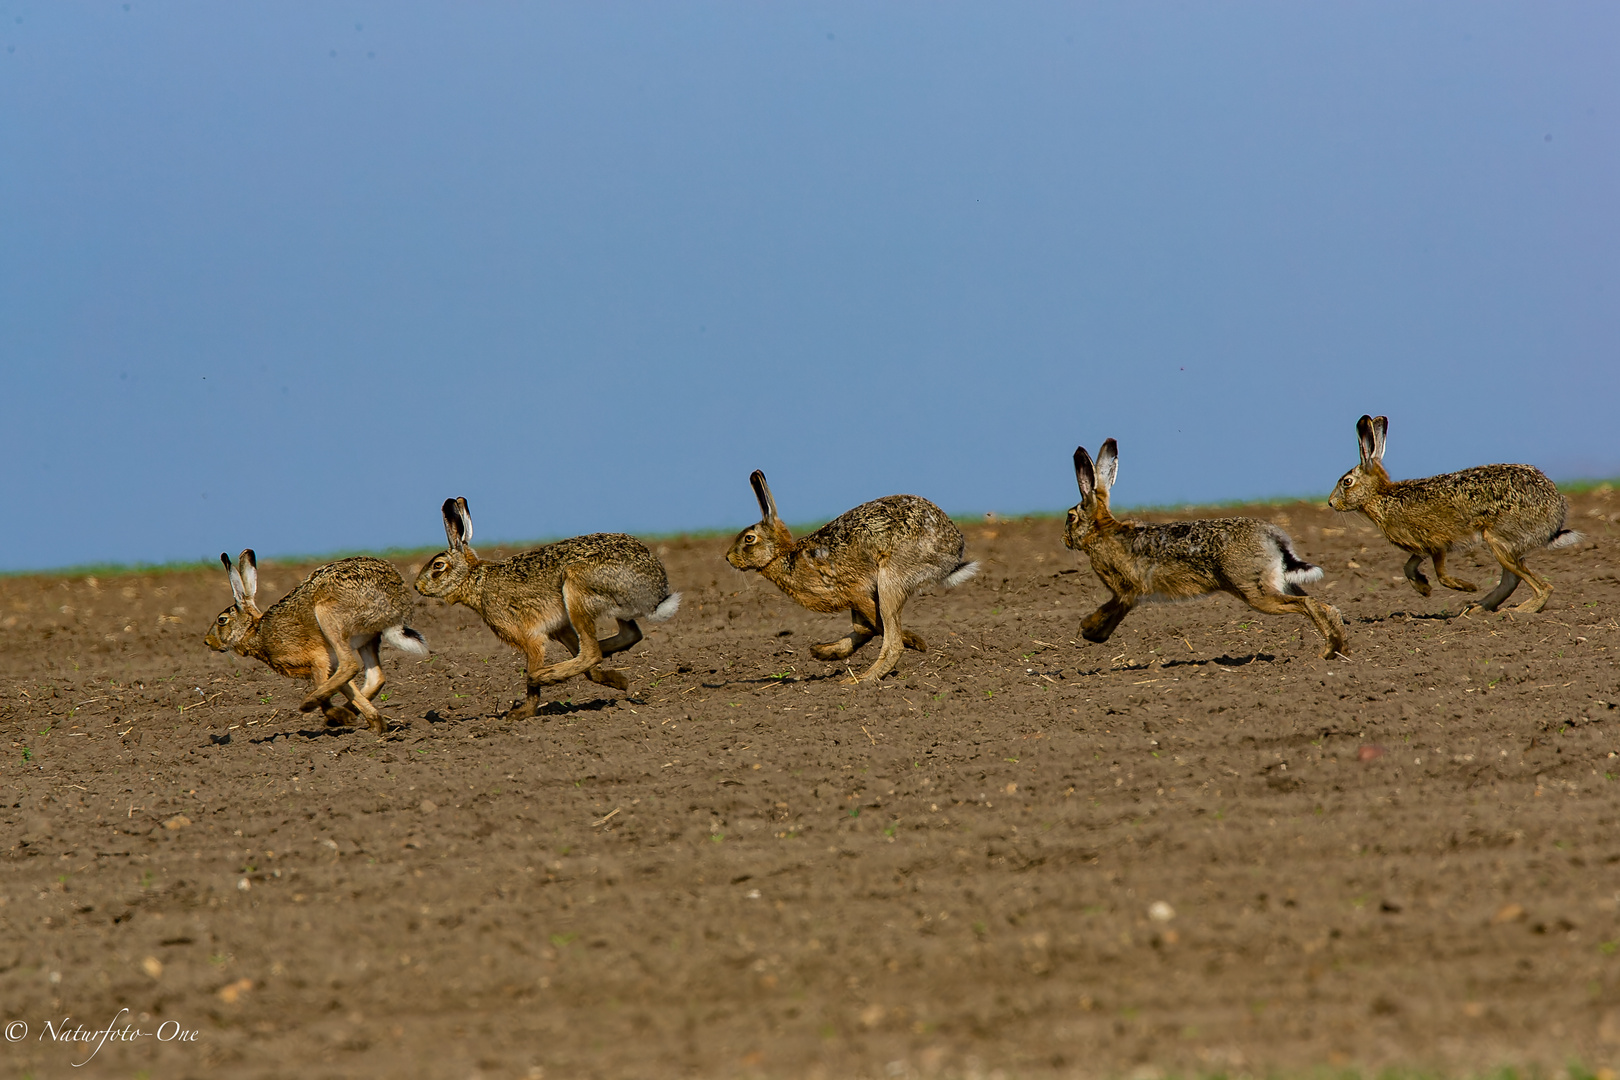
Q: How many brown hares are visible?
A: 5